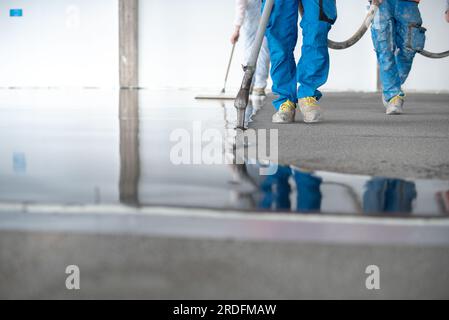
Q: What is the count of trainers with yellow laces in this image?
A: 3